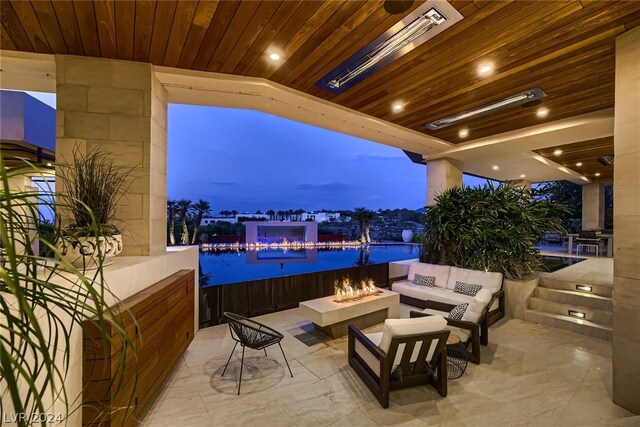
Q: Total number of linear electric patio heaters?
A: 2